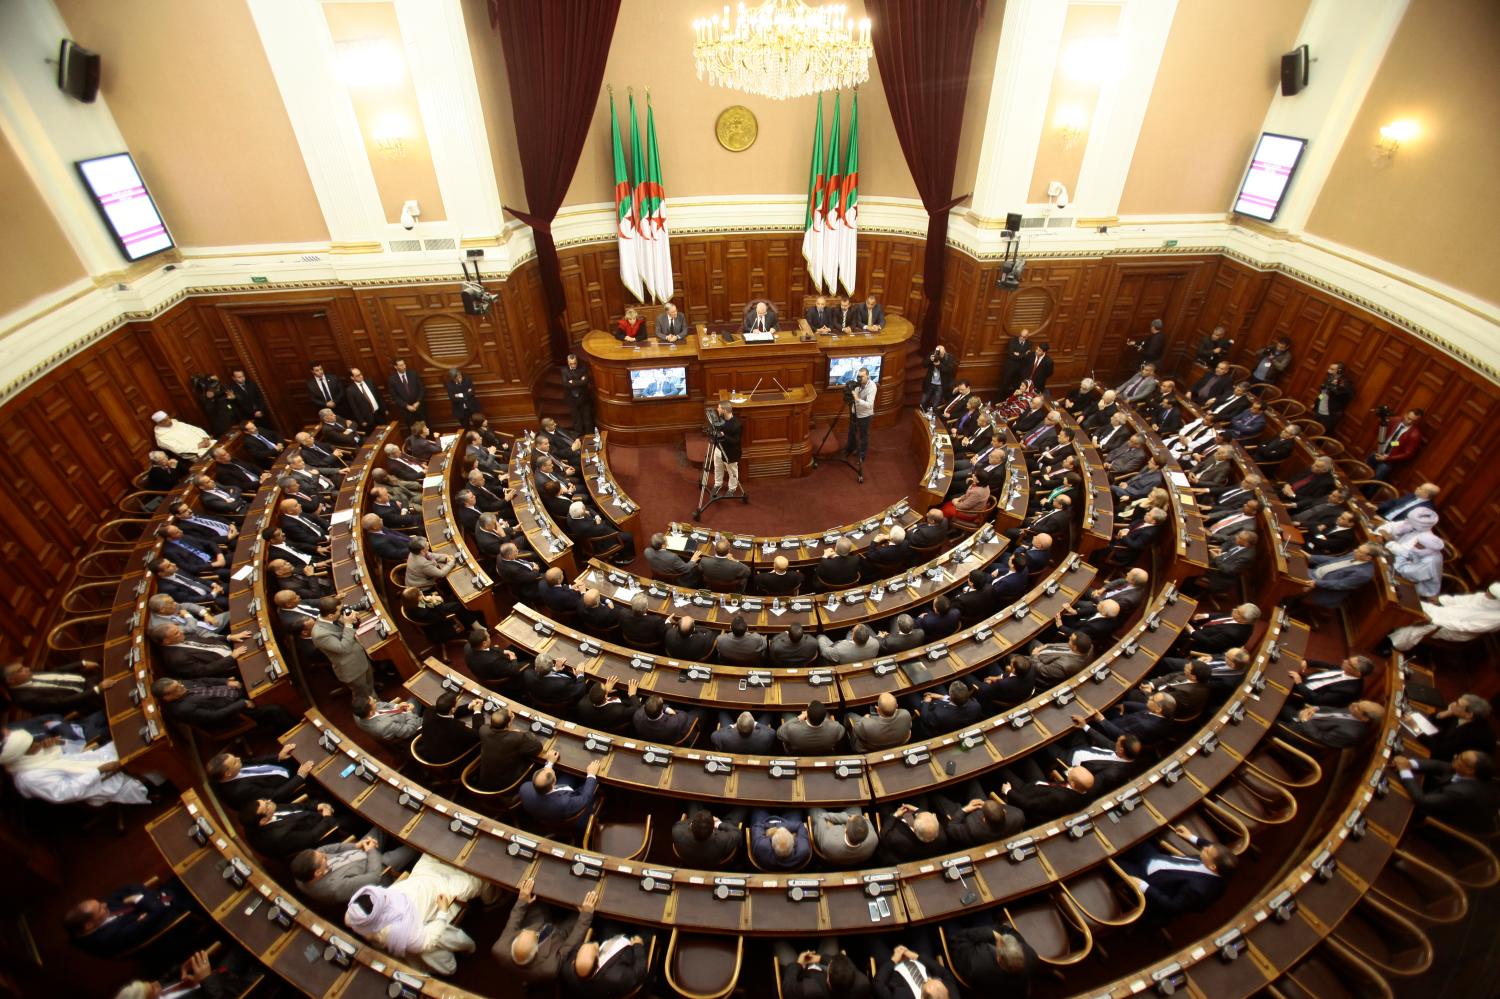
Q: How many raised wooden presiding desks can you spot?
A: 1